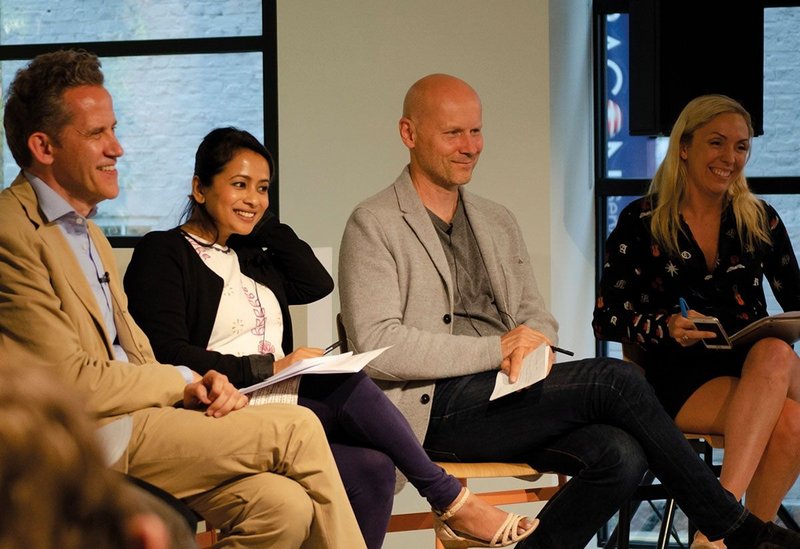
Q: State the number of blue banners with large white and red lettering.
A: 1